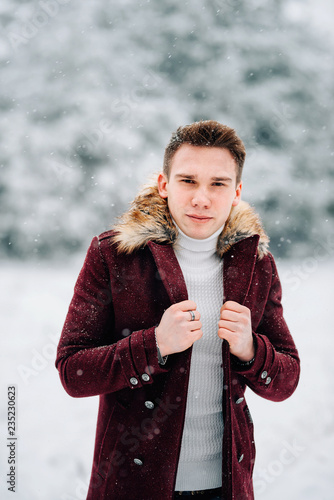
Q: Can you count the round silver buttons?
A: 8